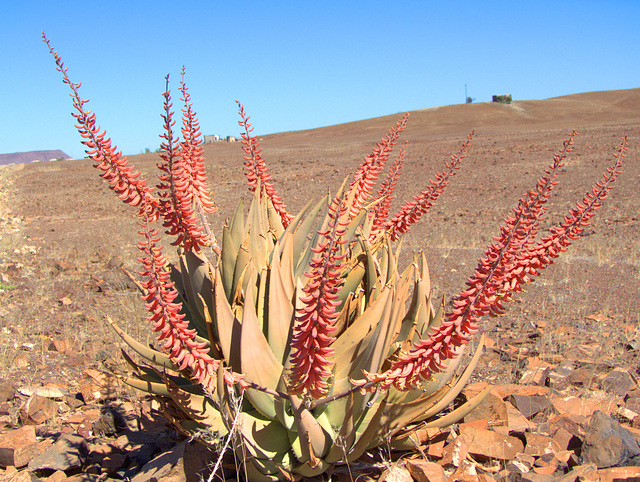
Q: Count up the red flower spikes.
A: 11